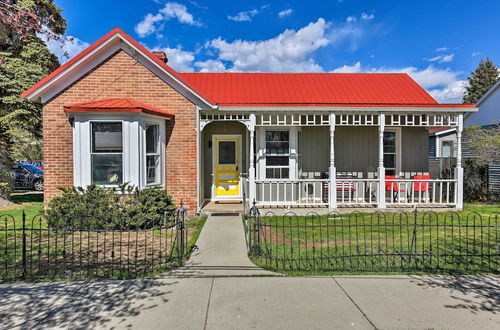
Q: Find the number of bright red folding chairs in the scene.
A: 2